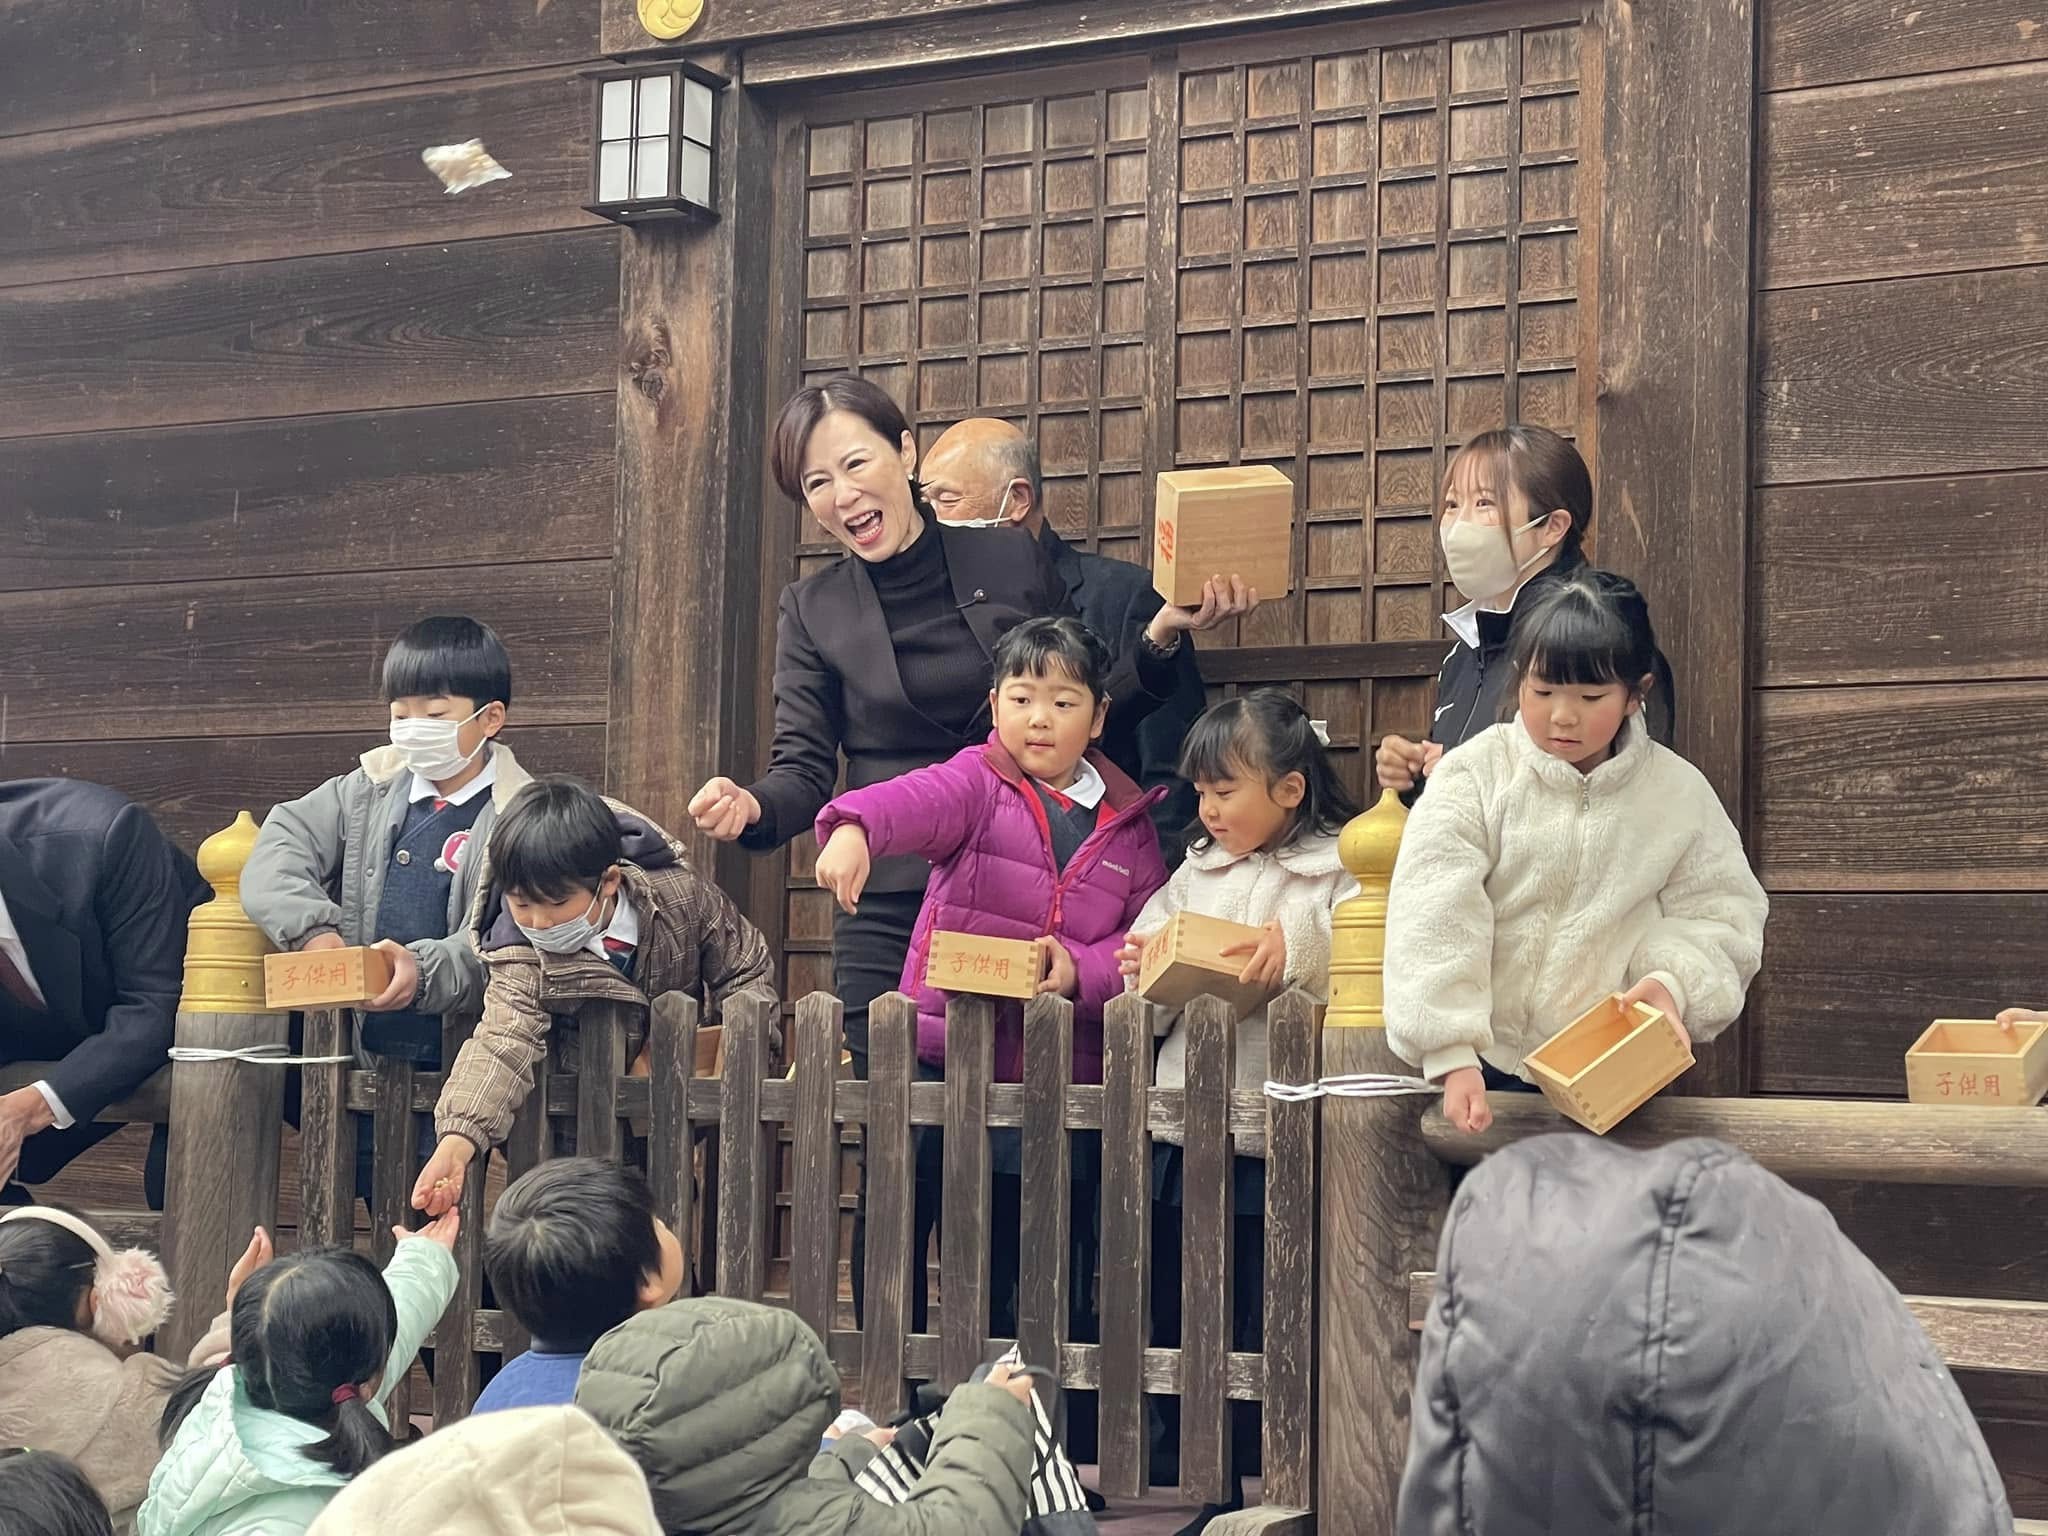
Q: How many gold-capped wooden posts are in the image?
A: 2